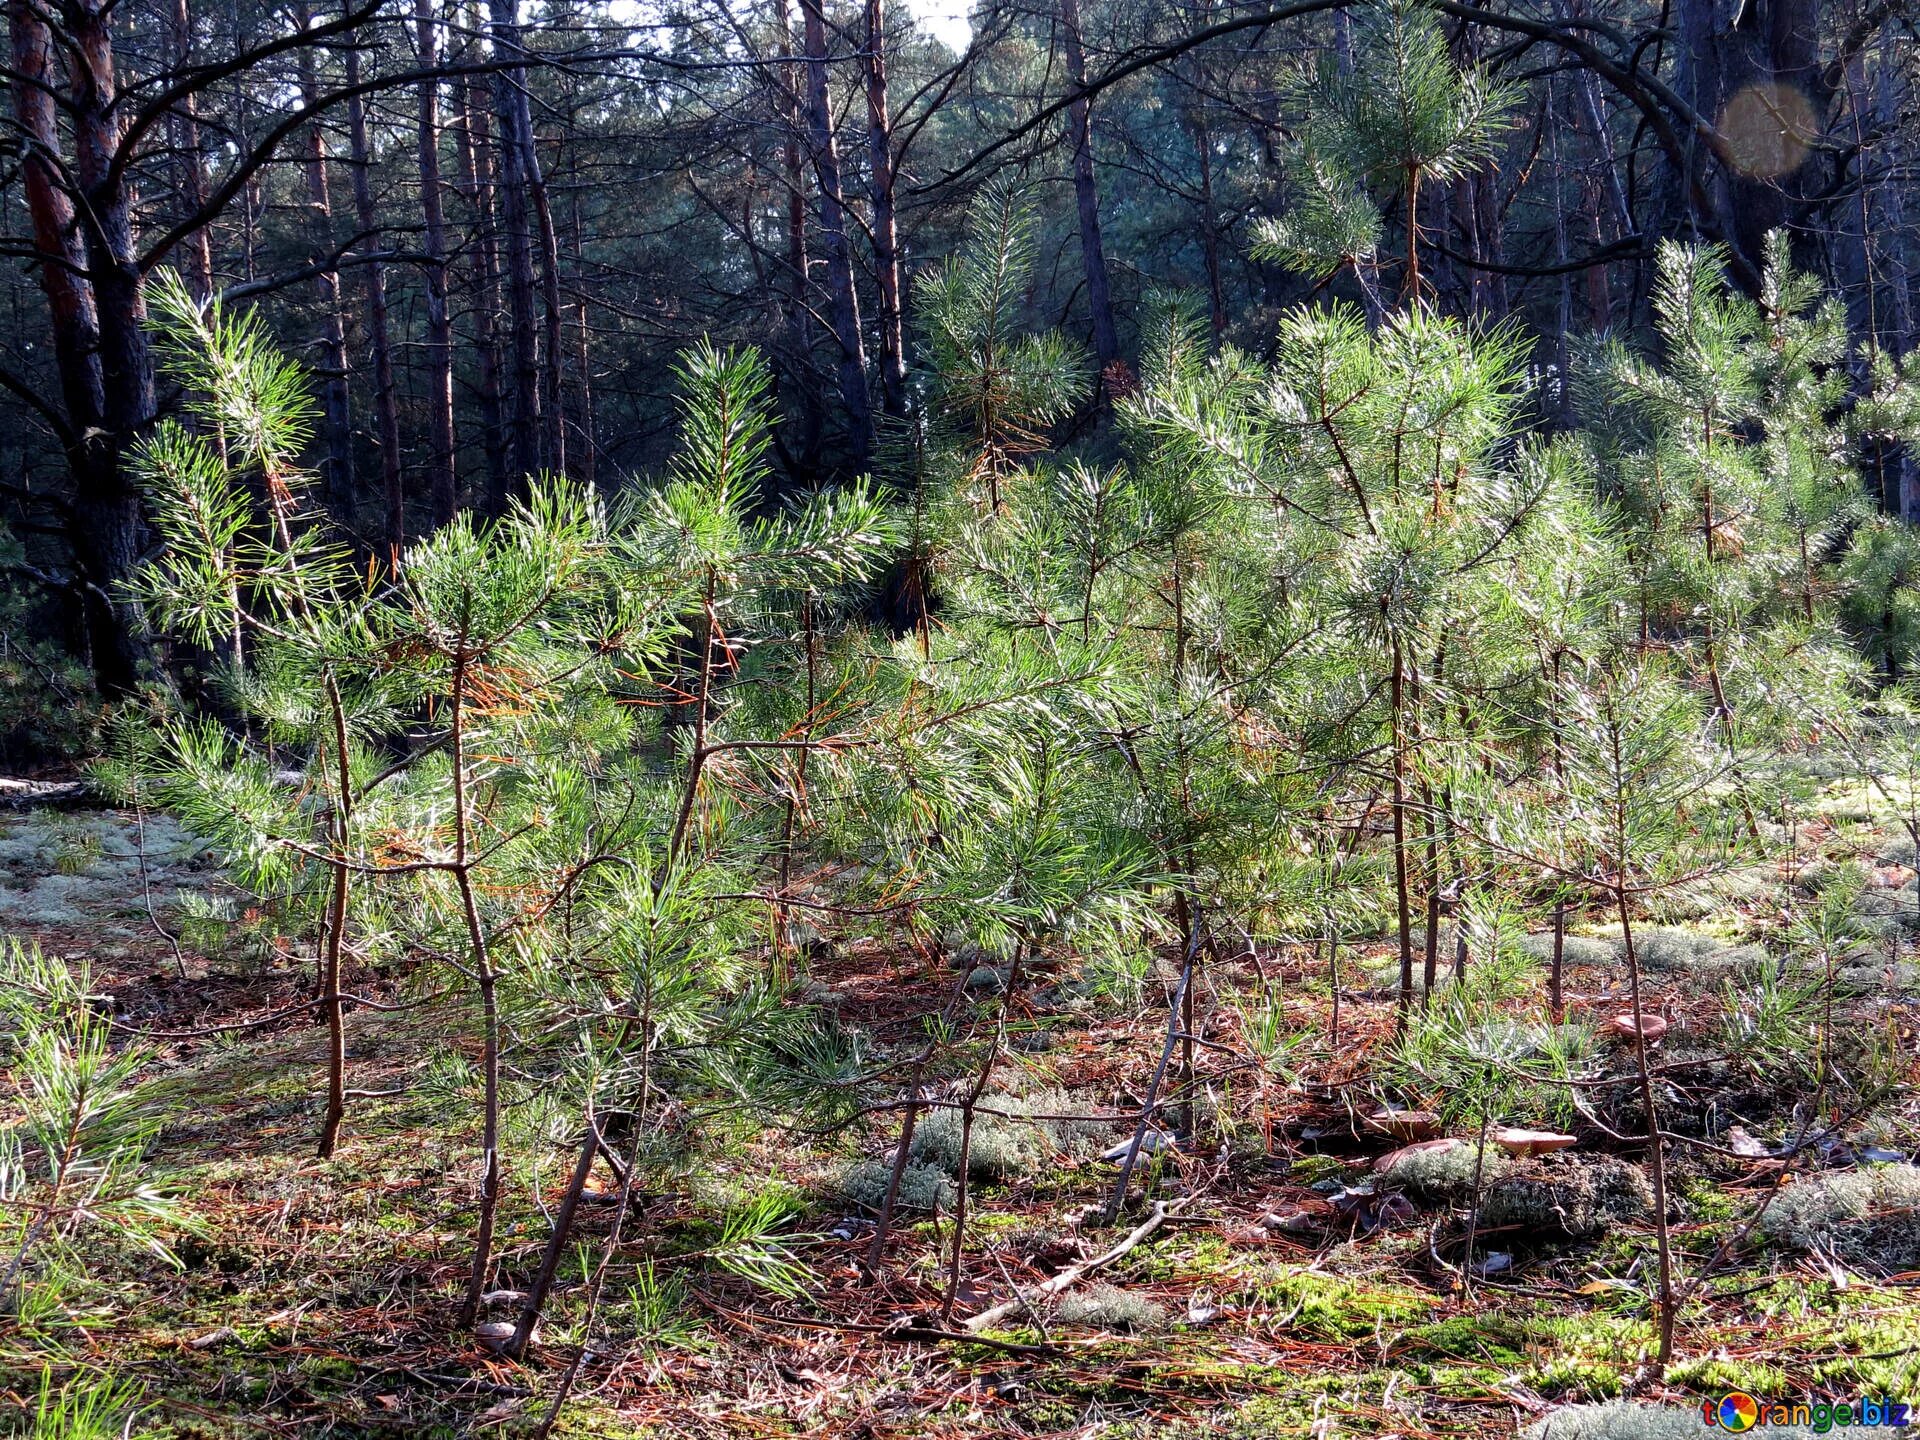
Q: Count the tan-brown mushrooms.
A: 4